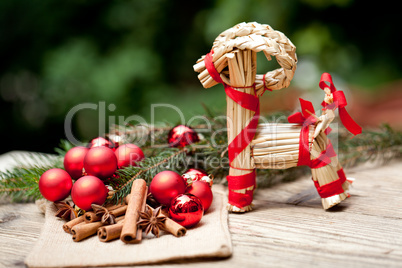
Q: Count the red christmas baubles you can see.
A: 11